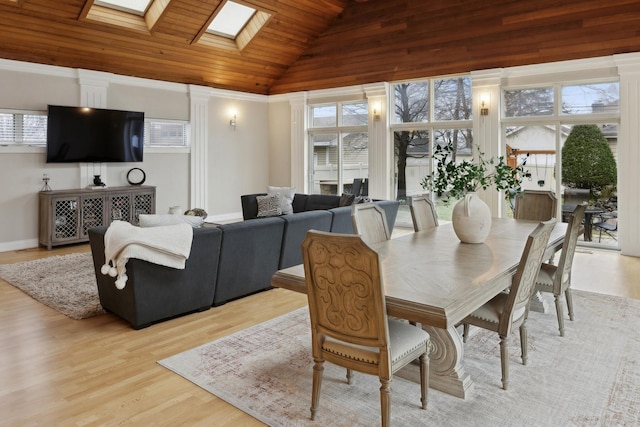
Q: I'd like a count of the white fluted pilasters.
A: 6